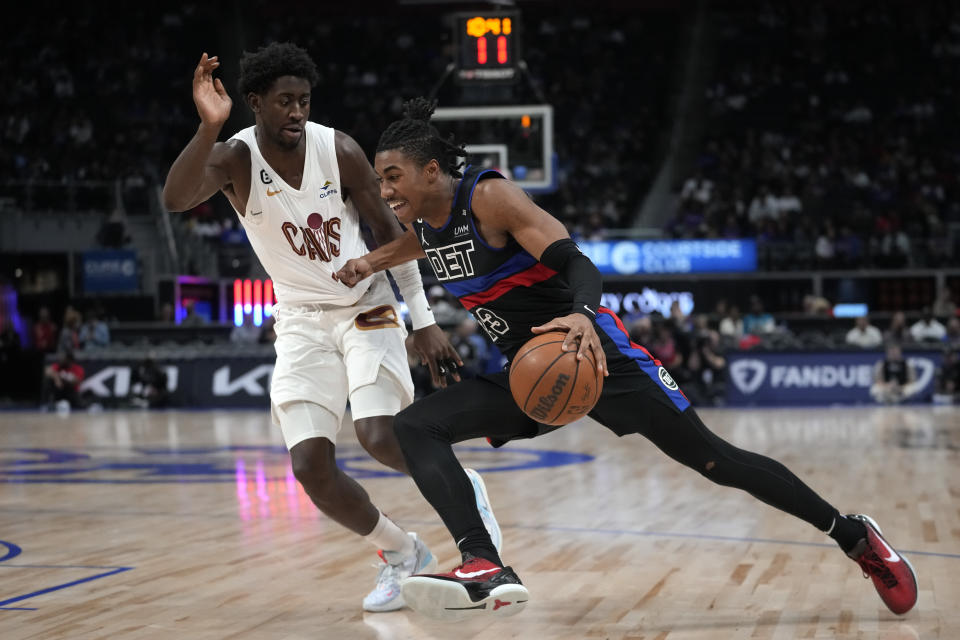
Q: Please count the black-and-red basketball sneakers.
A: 2